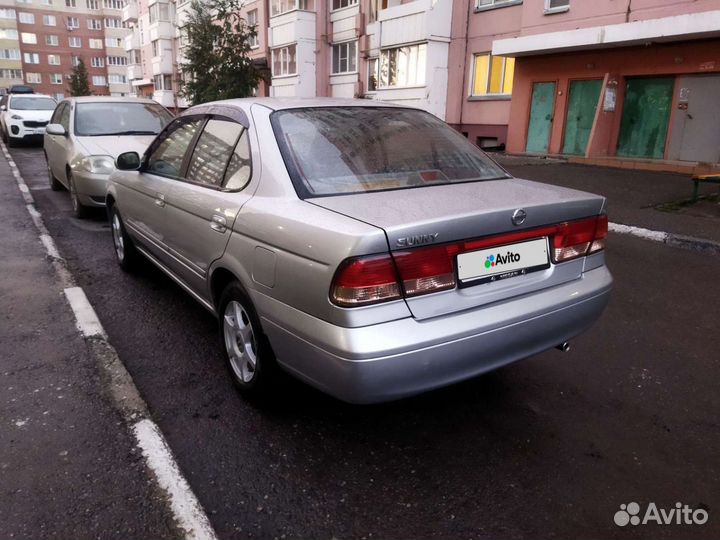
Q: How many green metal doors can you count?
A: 3